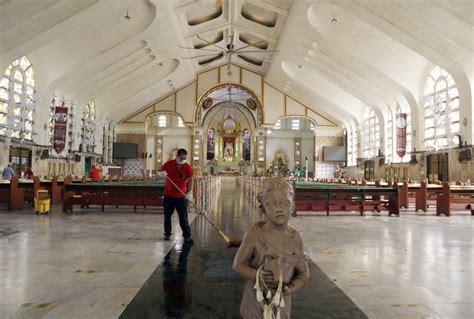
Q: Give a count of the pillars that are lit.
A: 4